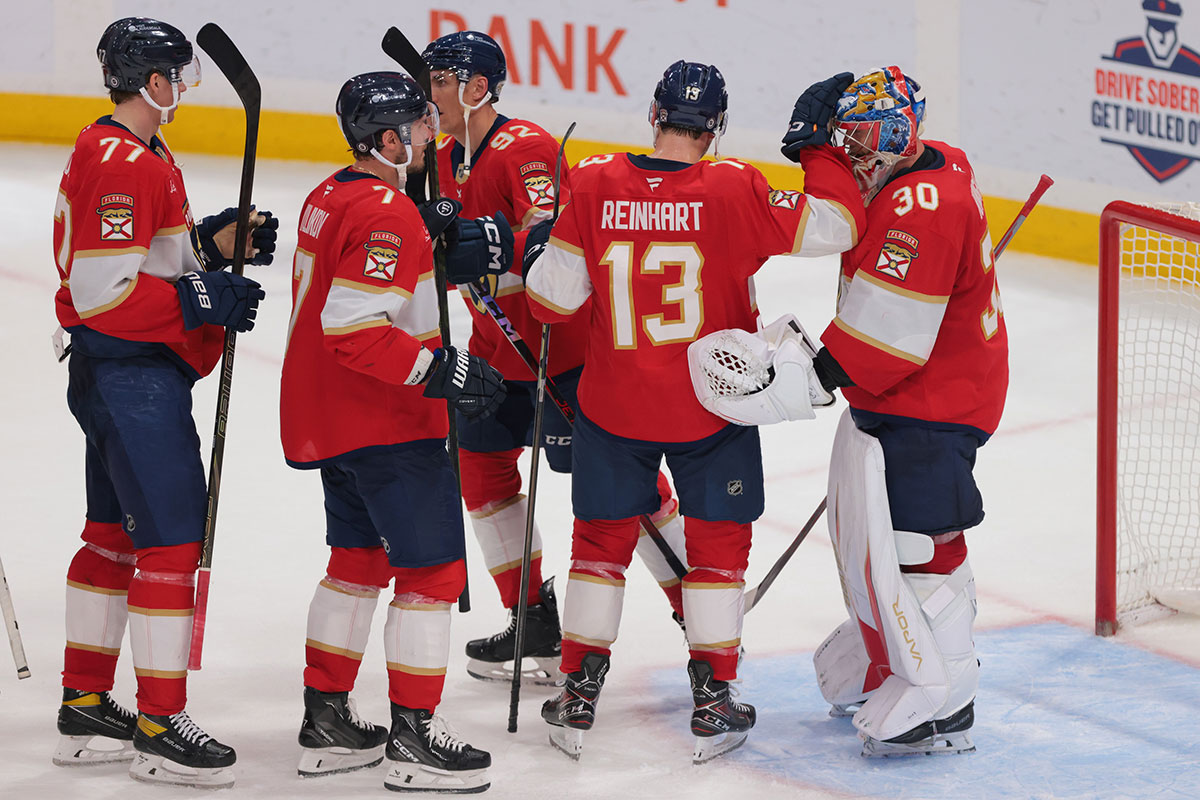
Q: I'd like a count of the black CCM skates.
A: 4